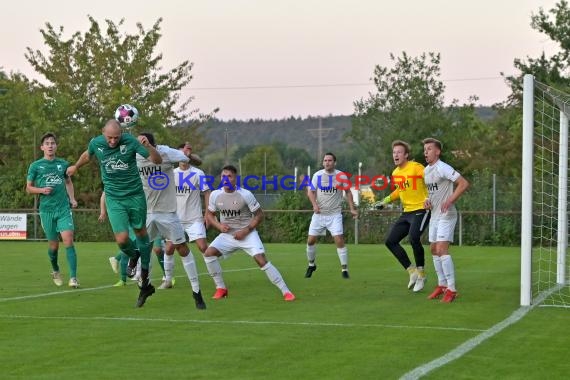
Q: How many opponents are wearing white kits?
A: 5